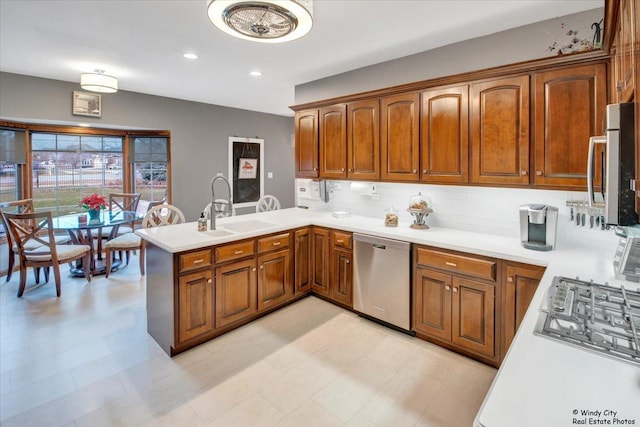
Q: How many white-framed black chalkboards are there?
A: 1